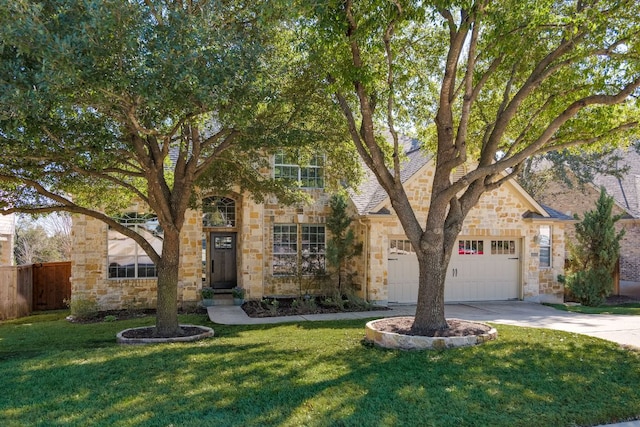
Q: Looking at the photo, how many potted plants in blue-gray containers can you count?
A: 2